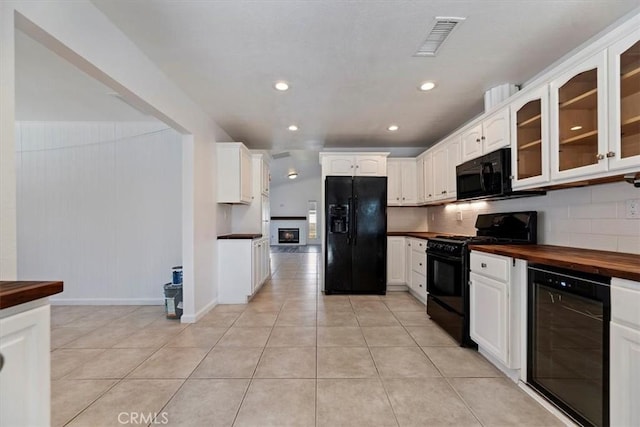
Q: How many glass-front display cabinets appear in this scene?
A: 3